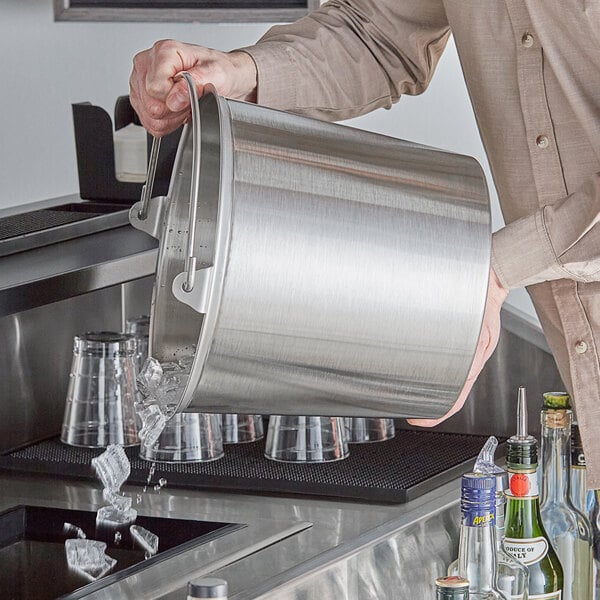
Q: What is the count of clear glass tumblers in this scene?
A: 6